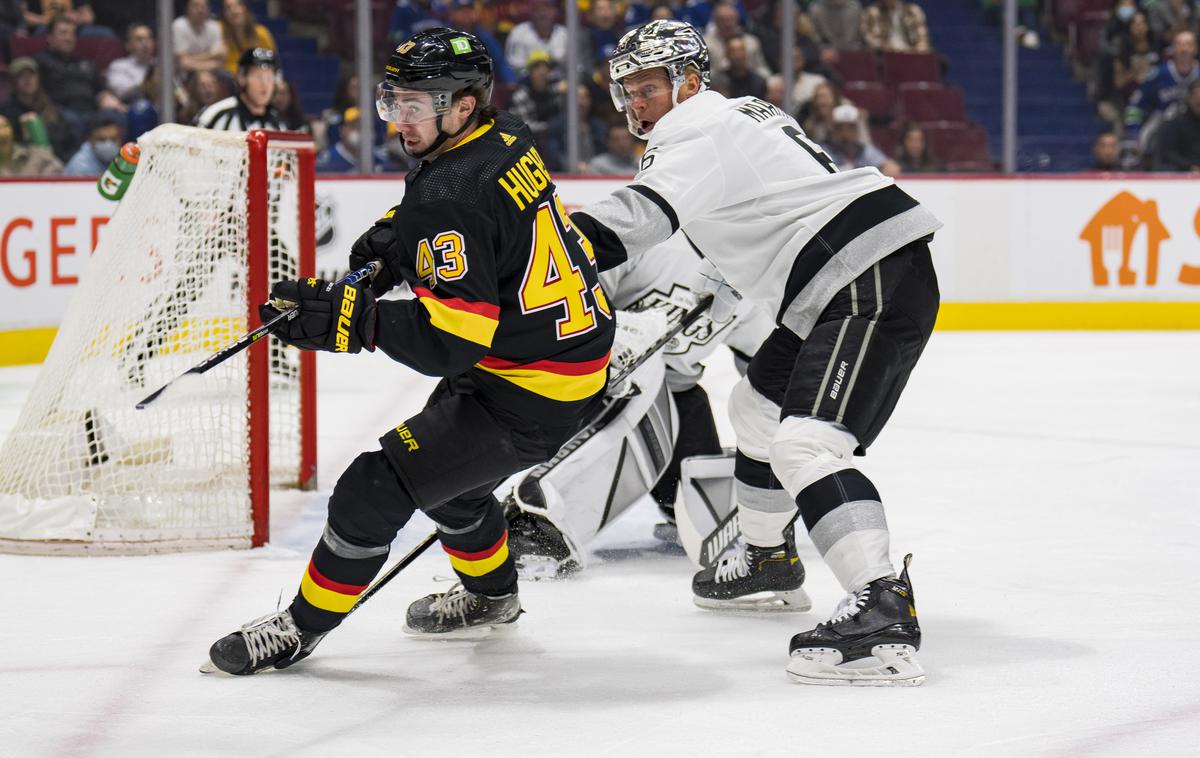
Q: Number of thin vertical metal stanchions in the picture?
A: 5